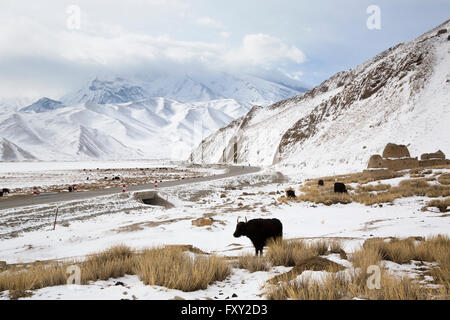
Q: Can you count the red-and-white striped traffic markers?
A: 4